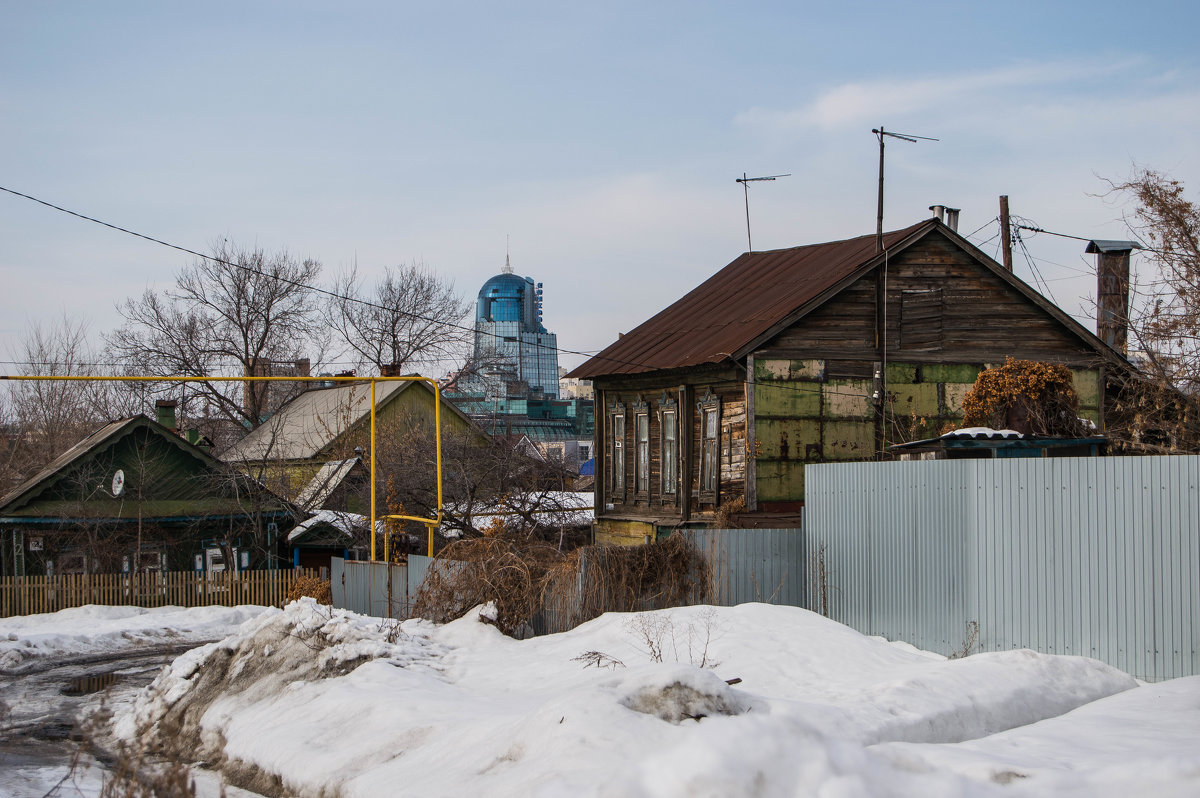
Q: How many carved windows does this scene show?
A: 4